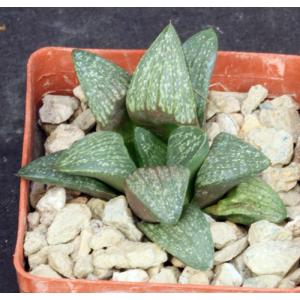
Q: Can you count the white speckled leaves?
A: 11